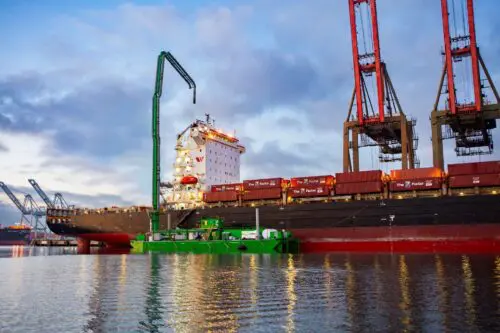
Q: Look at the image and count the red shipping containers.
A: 12